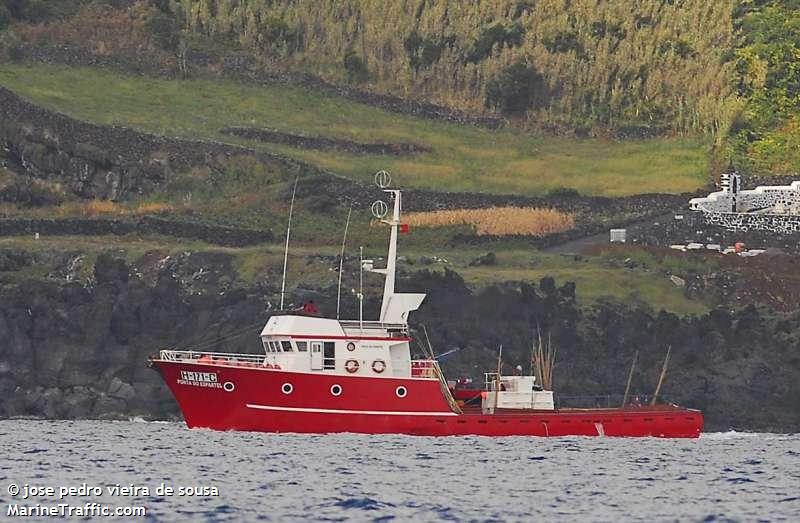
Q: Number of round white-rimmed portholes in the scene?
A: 4